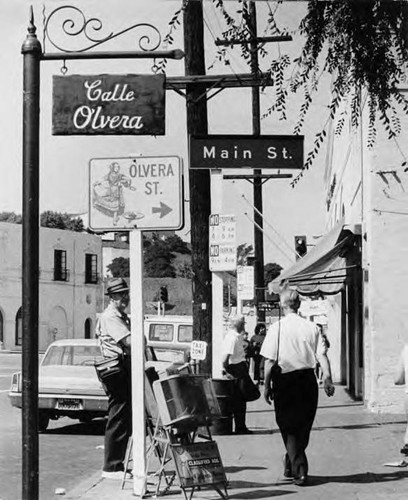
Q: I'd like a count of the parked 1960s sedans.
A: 1